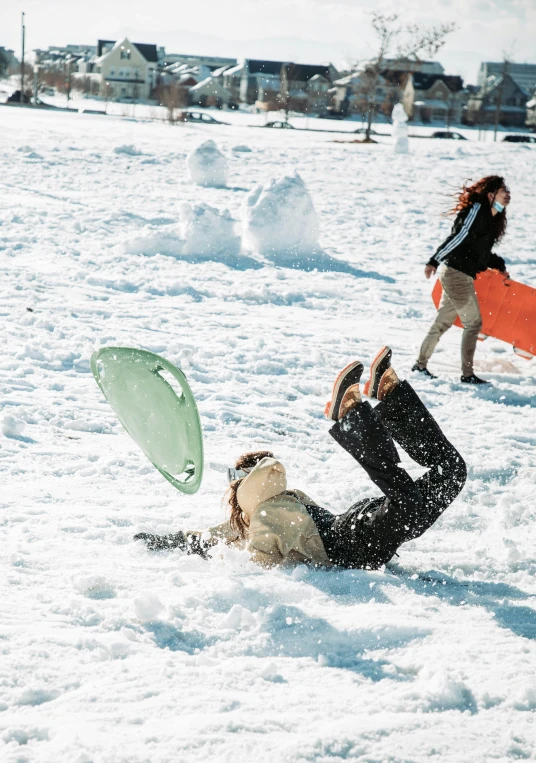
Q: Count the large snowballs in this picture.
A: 3